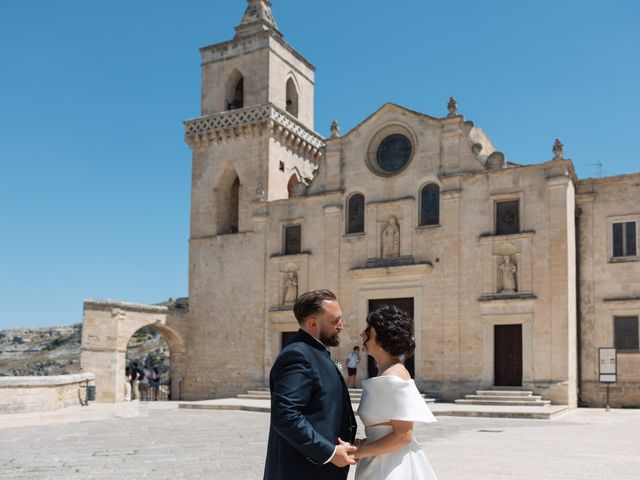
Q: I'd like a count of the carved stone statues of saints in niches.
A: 3